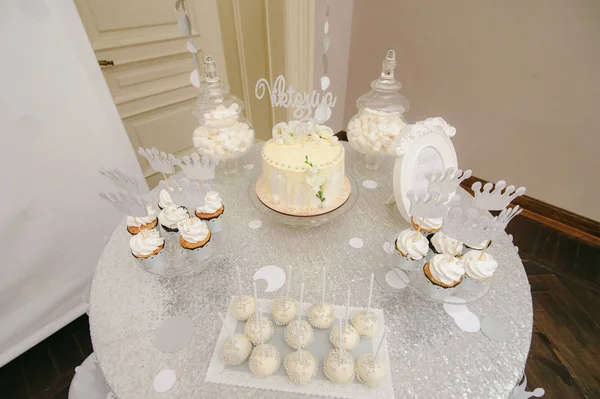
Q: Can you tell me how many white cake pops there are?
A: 12